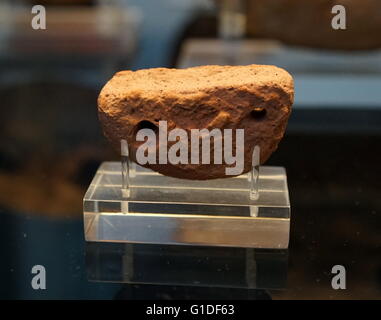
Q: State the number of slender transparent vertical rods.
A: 2